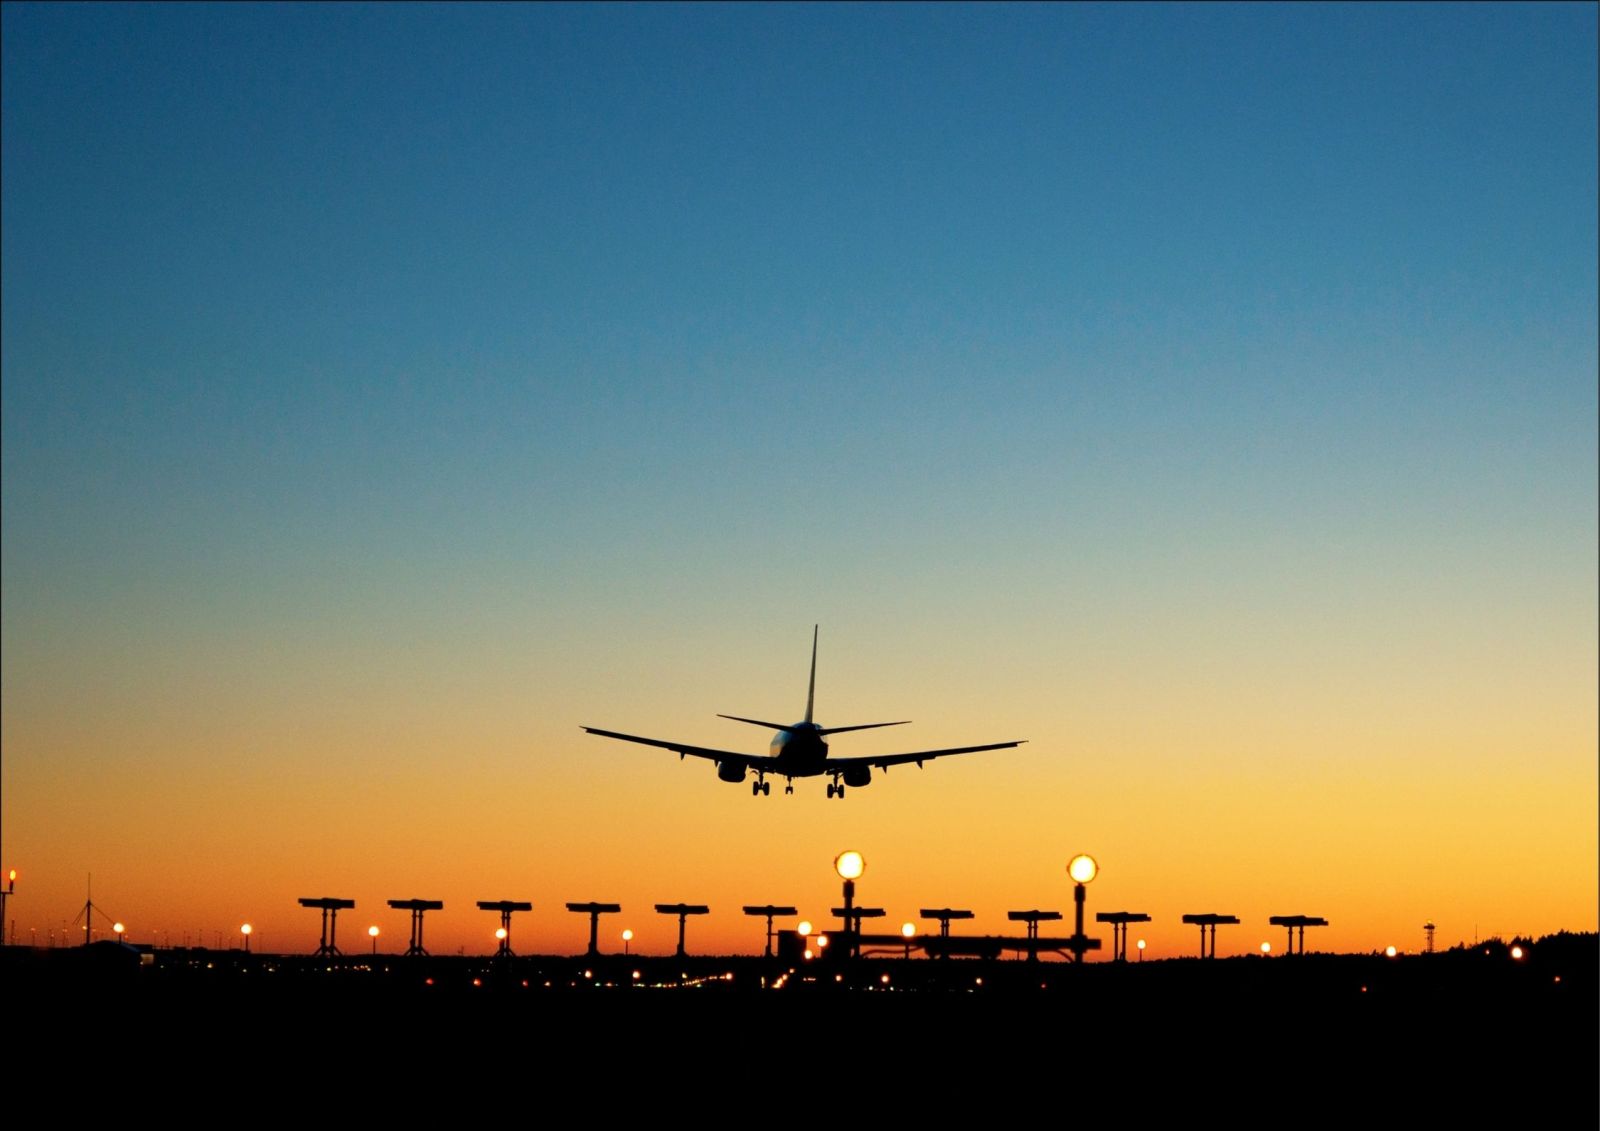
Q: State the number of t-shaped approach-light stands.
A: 12